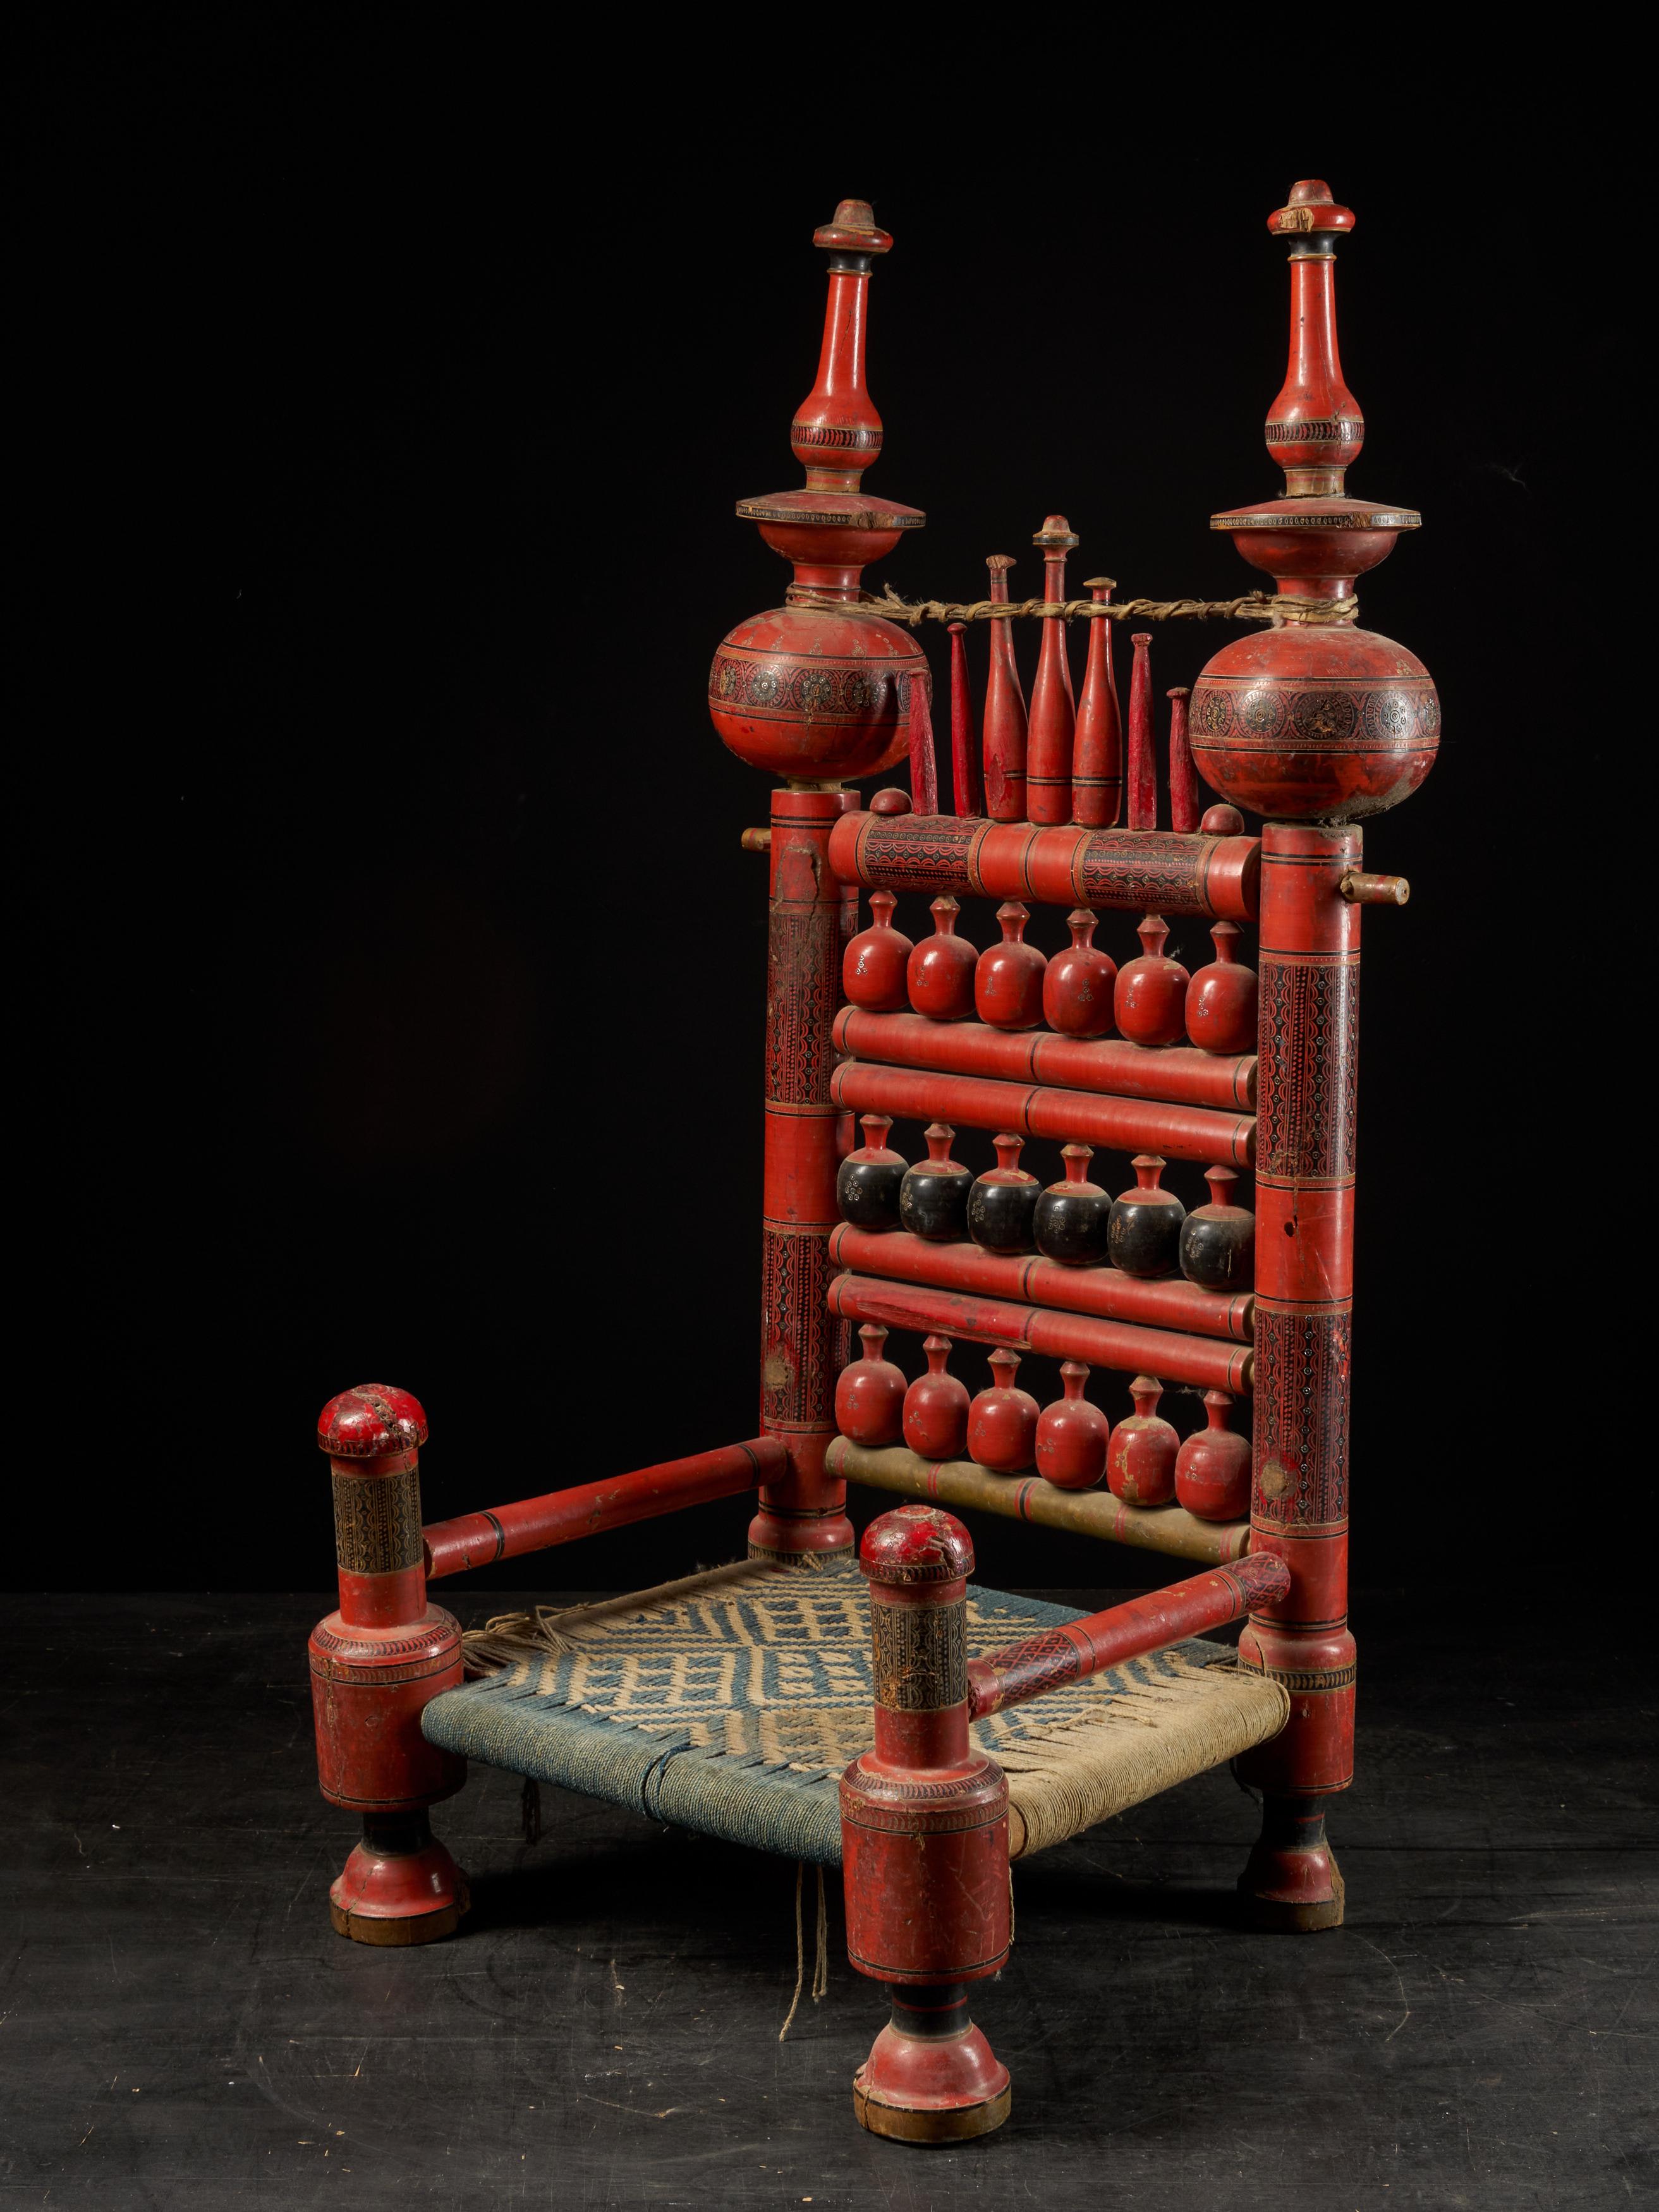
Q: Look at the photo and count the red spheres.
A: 14